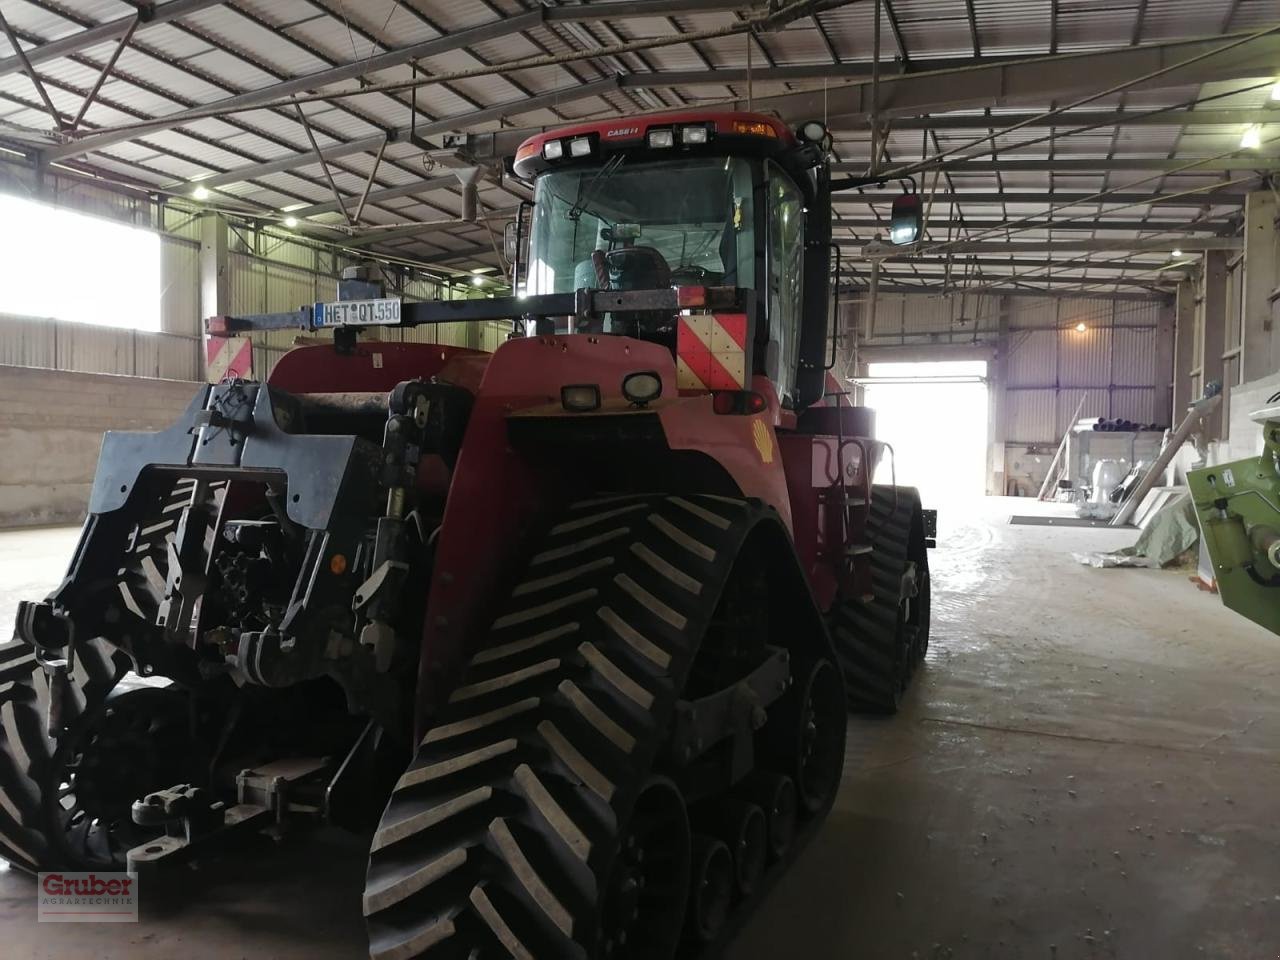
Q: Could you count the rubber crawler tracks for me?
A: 3